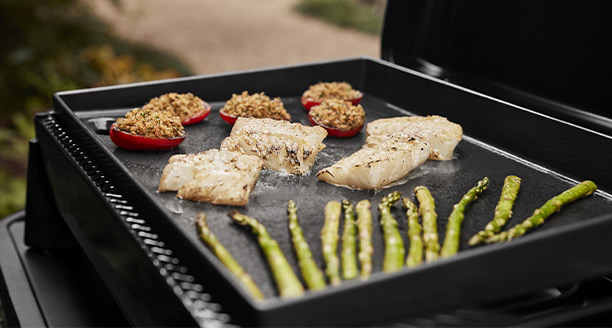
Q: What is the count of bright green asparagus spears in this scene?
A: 12